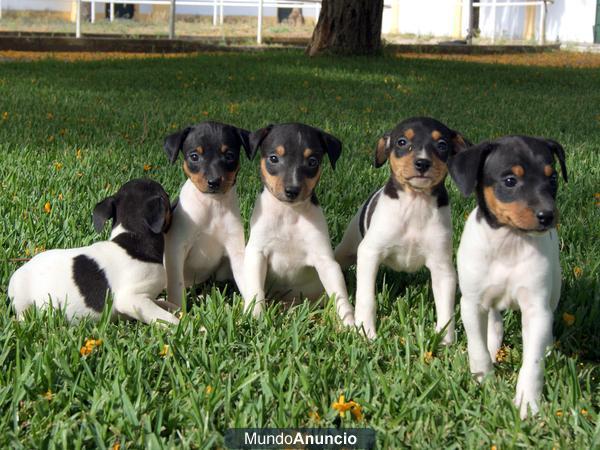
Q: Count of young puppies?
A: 5